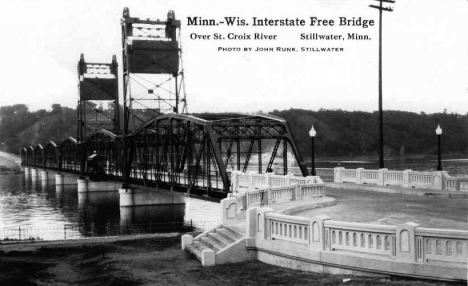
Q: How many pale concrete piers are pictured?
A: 6